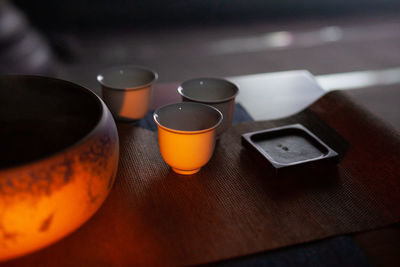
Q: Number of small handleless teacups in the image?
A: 3